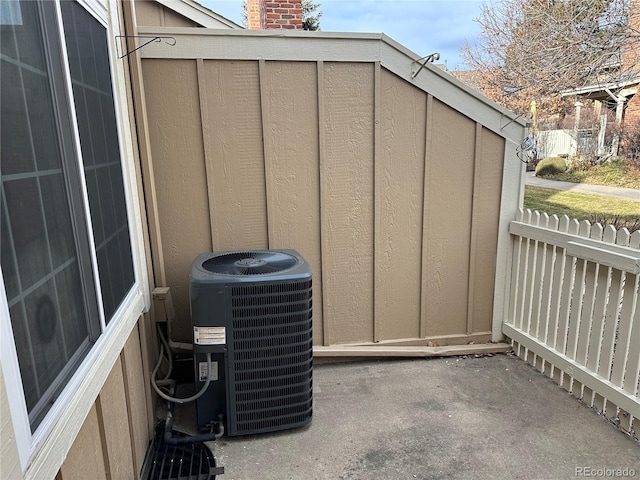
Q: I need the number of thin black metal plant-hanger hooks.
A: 3